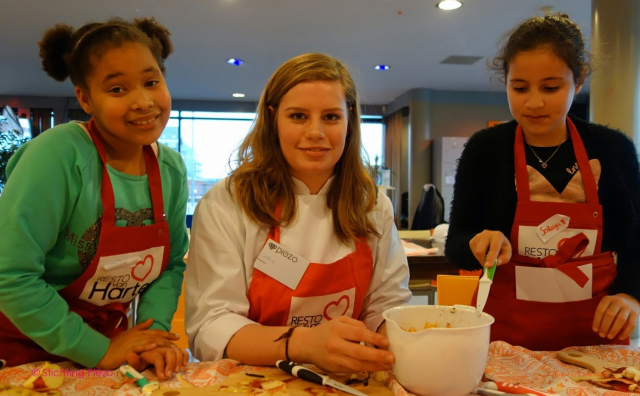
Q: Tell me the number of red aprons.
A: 3